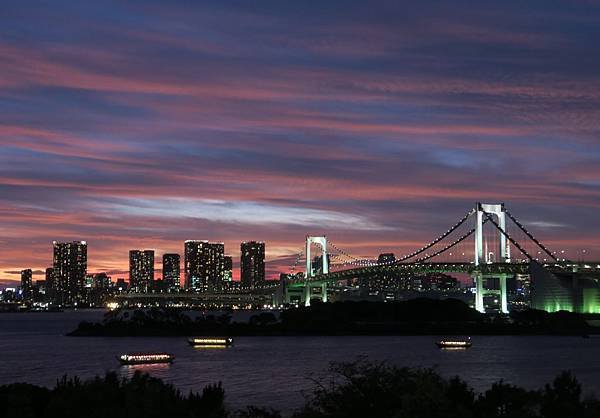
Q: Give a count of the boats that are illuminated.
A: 3